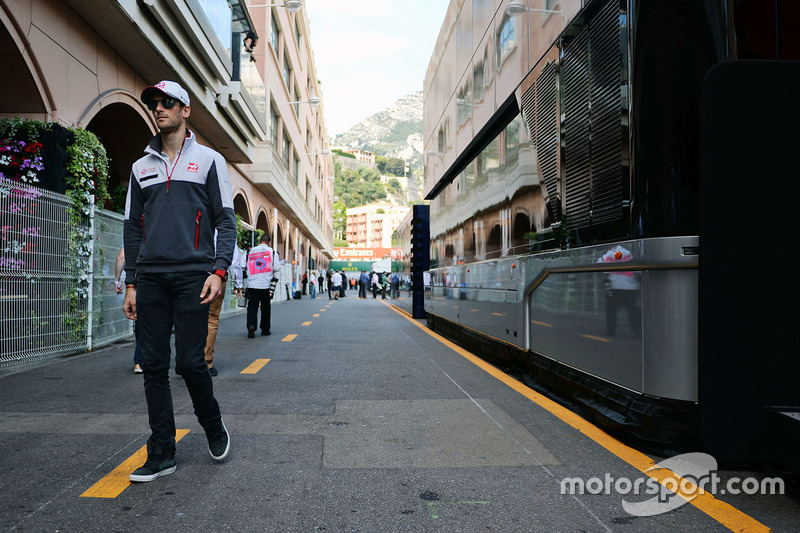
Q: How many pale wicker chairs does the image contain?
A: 0